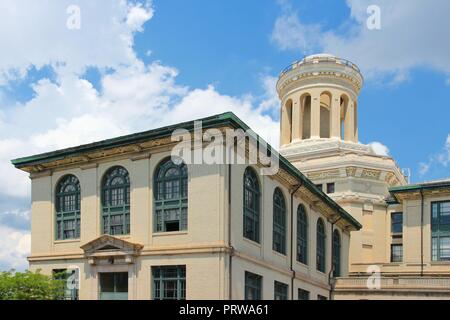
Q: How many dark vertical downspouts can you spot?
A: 4